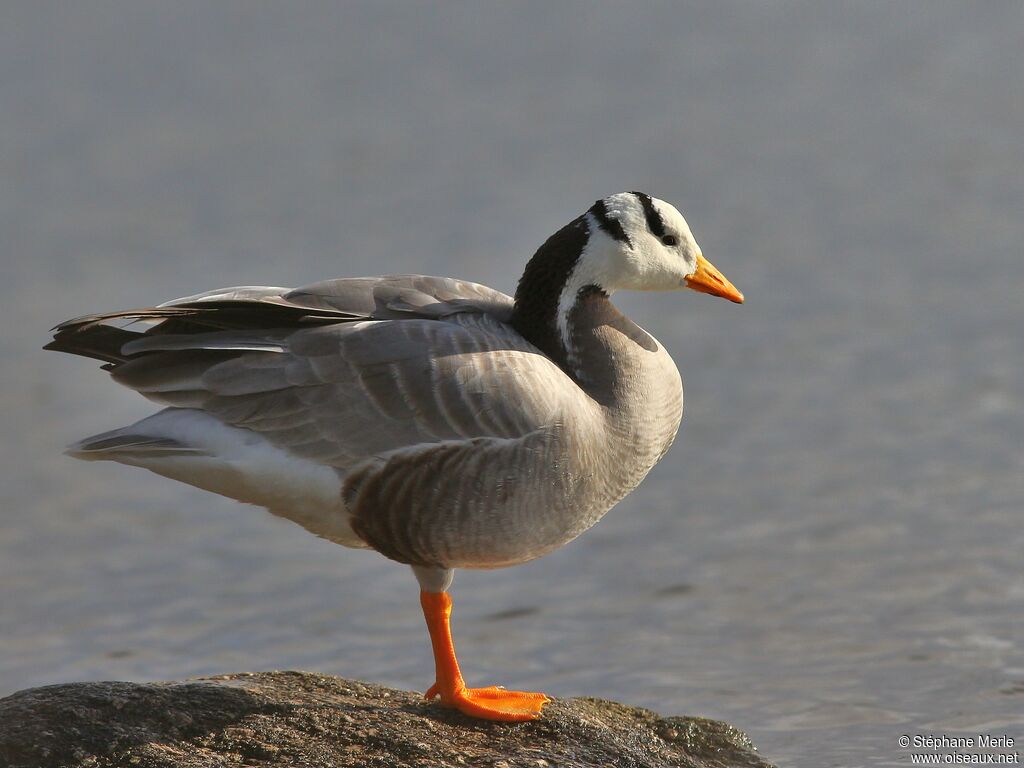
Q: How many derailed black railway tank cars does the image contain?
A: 0